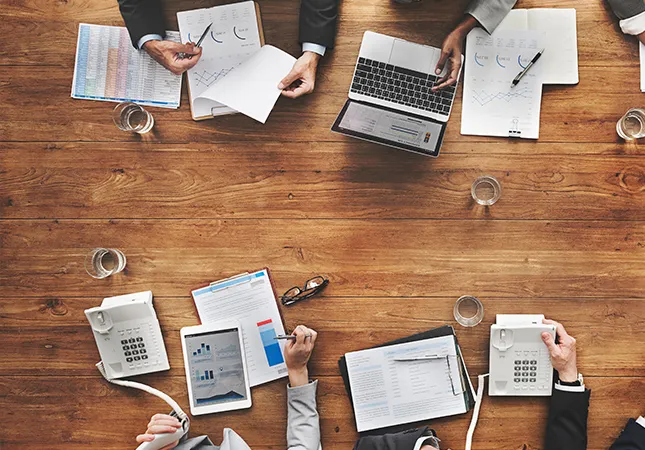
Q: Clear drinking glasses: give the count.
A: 5